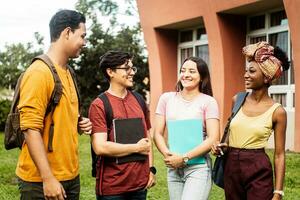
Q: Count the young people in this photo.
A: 4